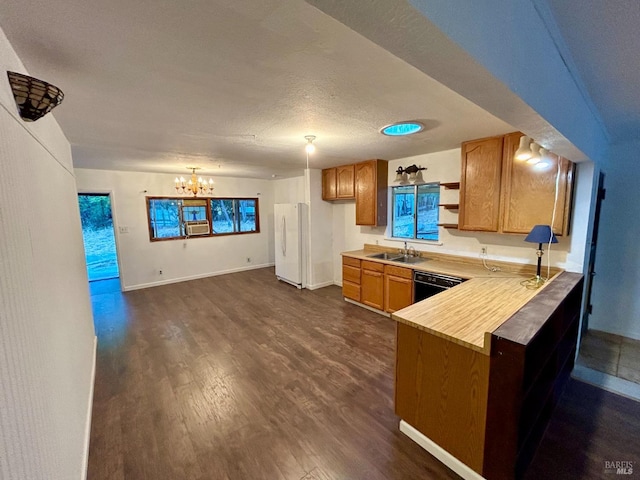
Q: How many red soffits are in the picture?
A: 0